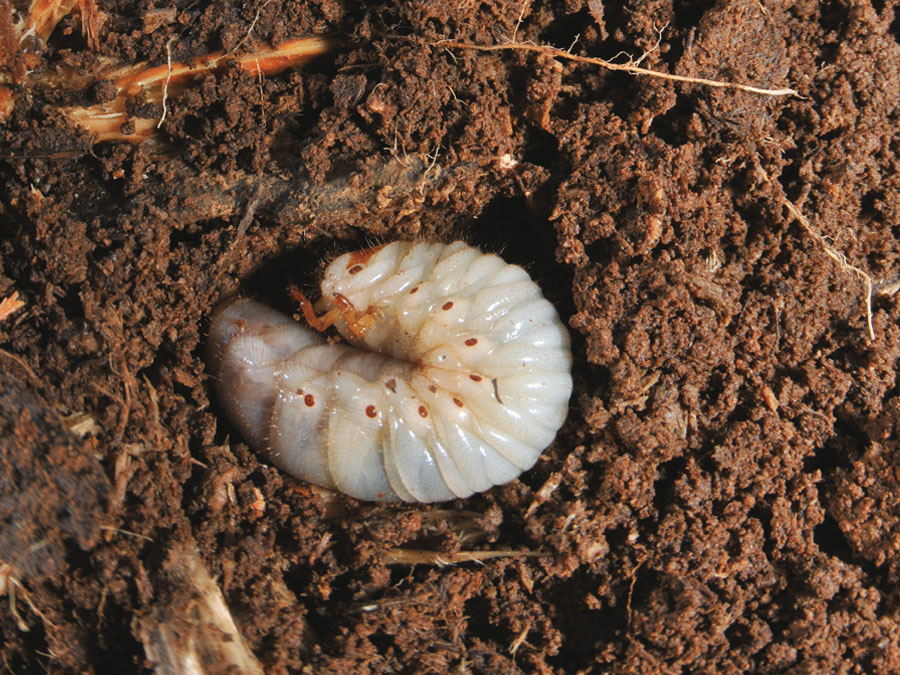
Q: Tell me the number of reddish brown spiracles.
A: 9